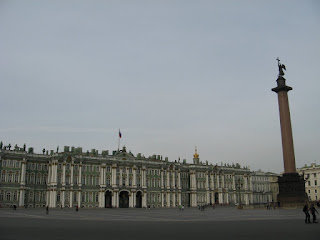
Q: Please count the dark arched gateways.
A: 3